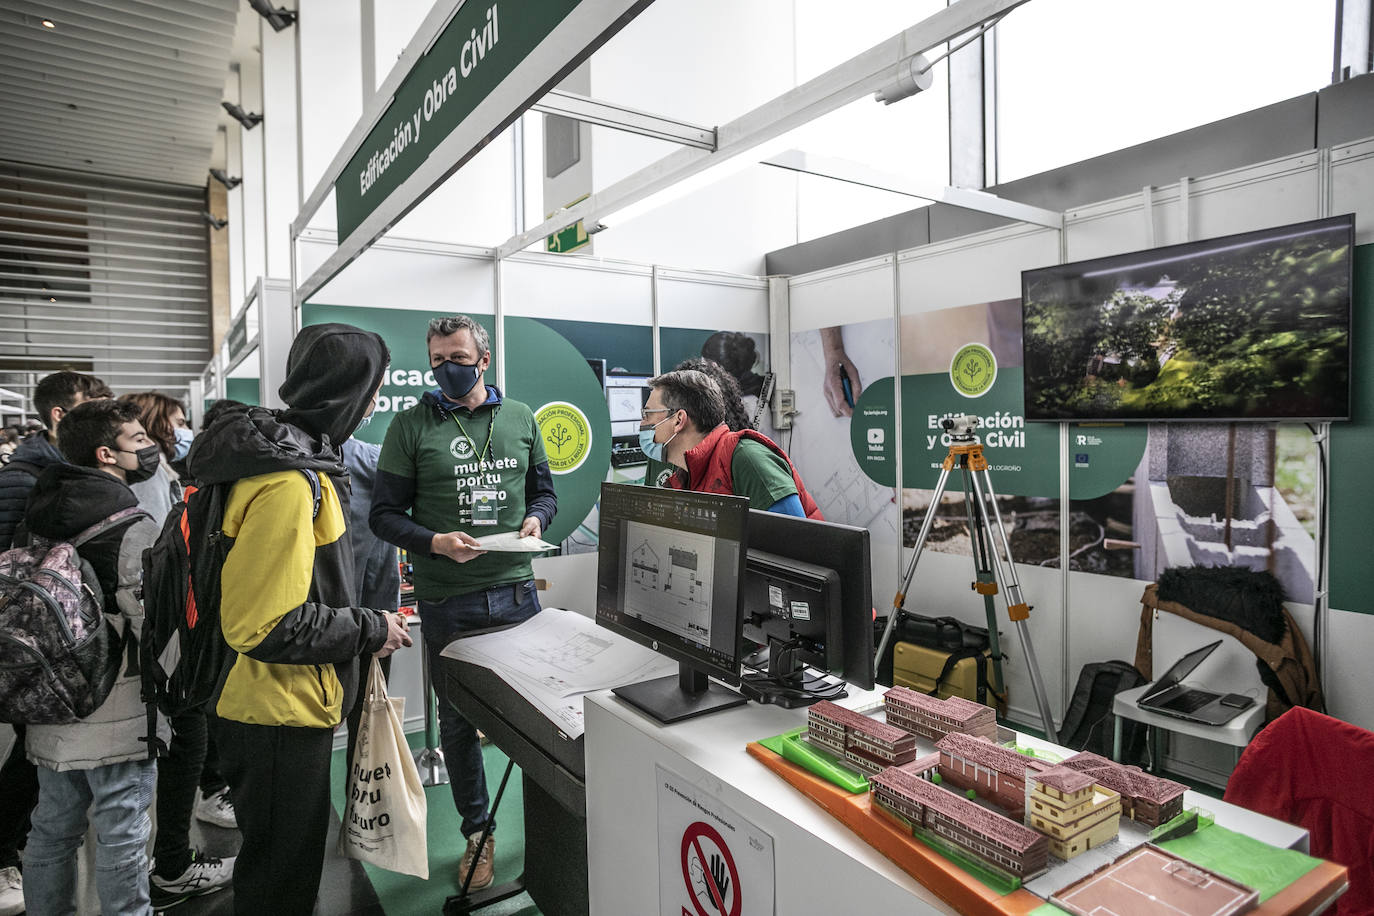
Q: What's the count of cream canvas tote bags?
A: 1